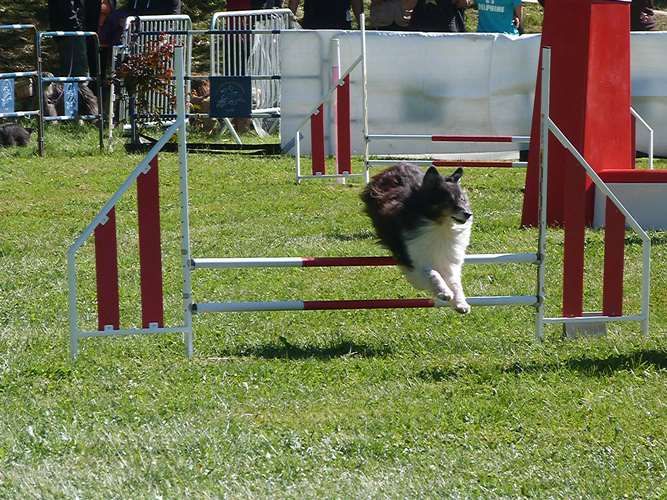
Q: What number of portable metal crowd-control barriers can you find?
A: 2